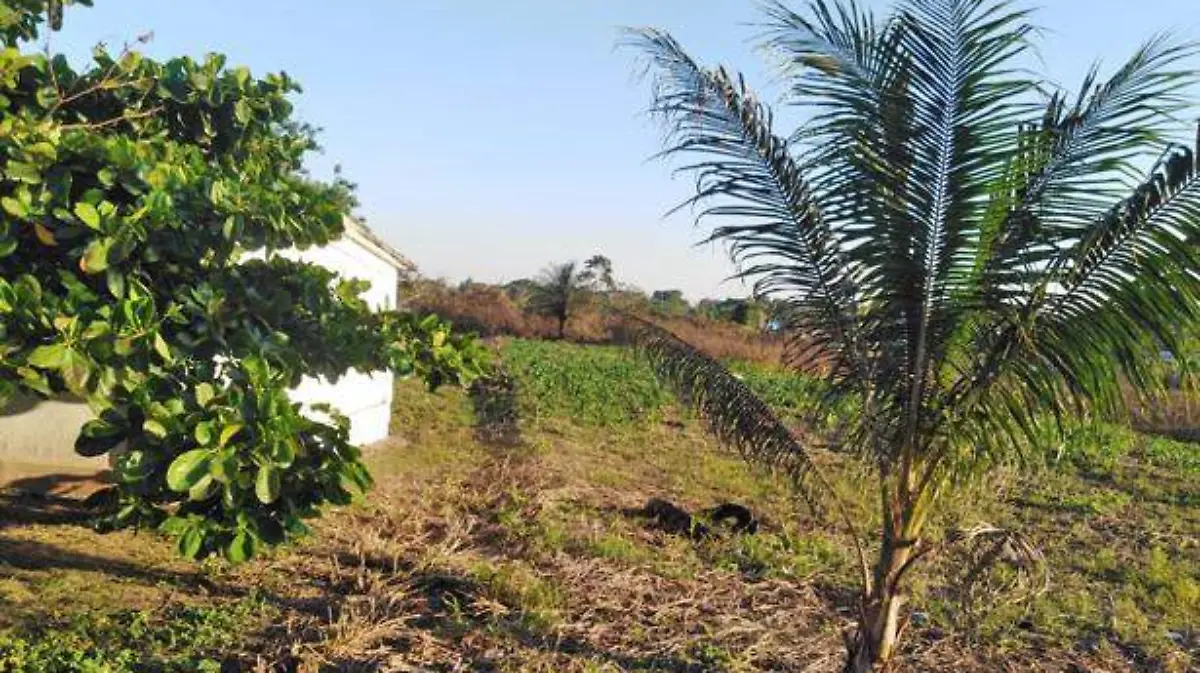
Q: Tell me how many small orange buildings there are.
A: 0